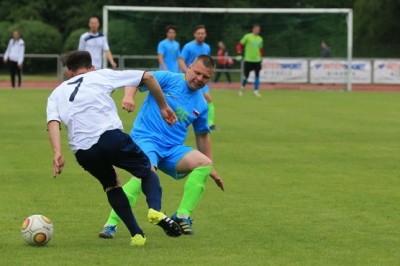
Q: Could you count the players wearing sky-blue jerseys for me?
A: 3